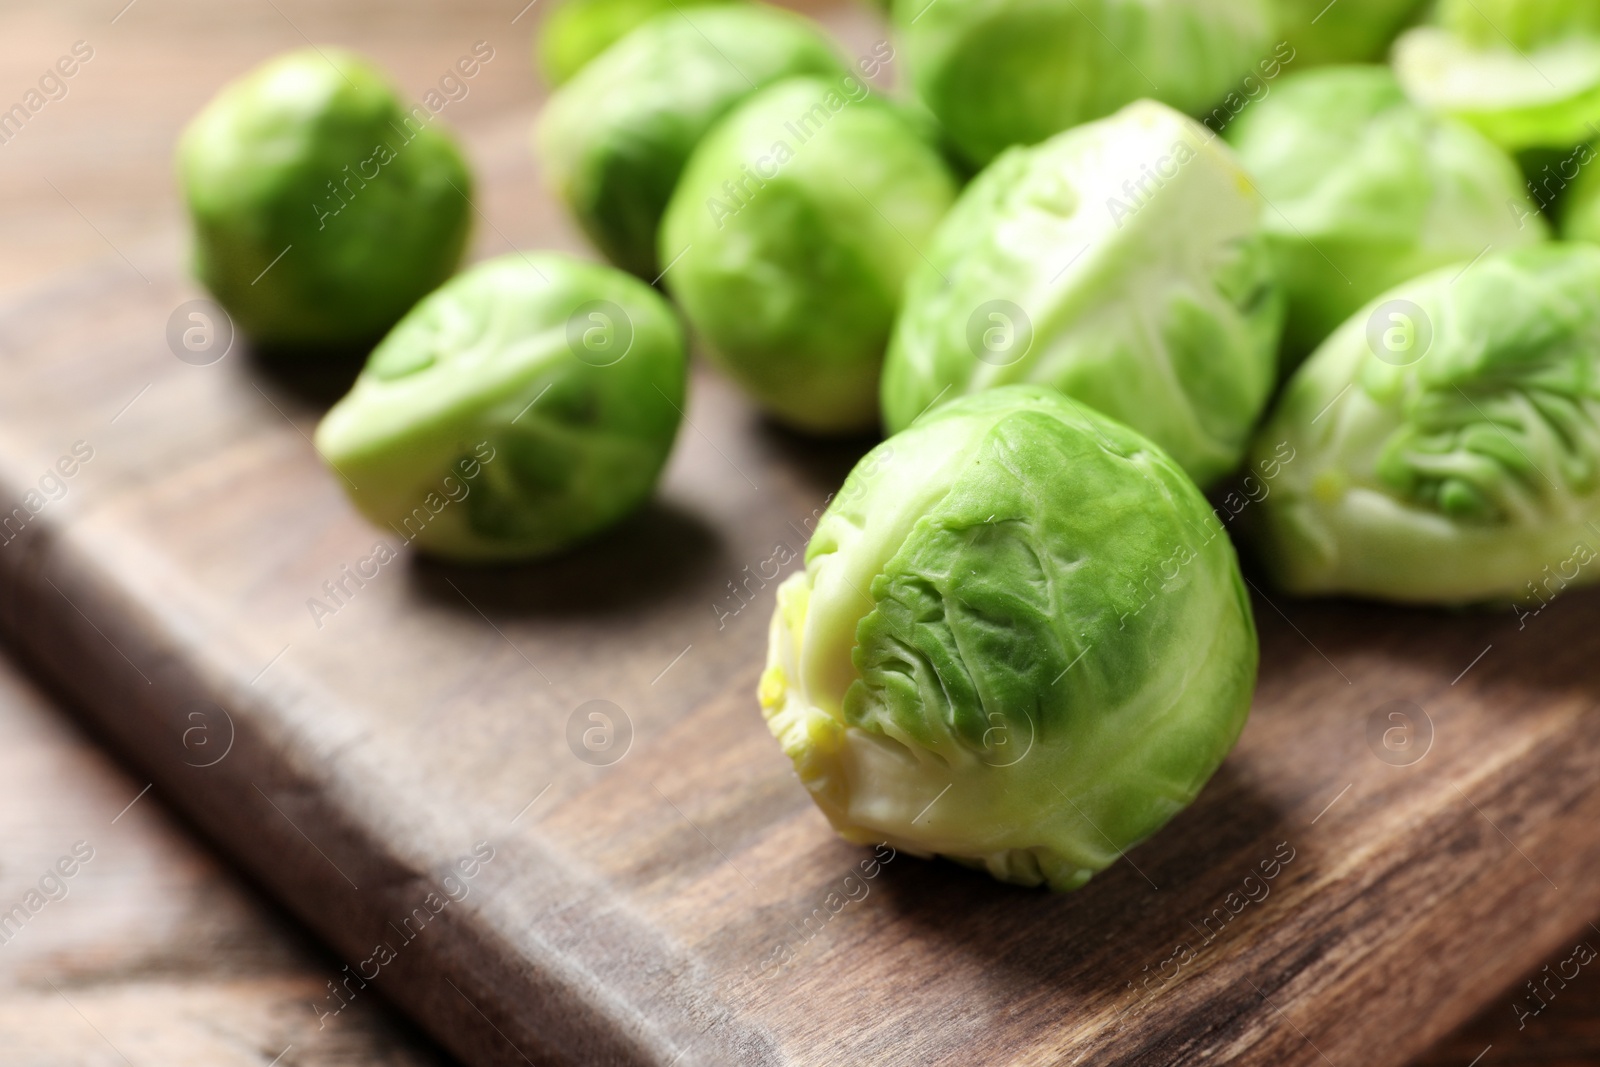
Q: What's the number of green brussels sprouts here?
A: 13